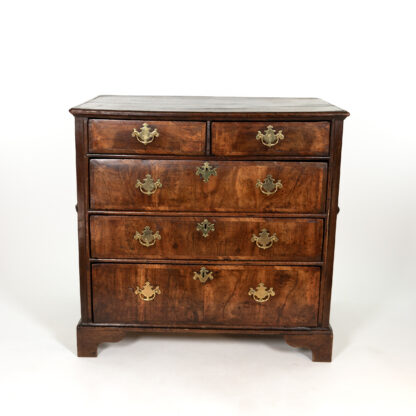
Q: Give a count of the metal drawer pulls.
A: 8